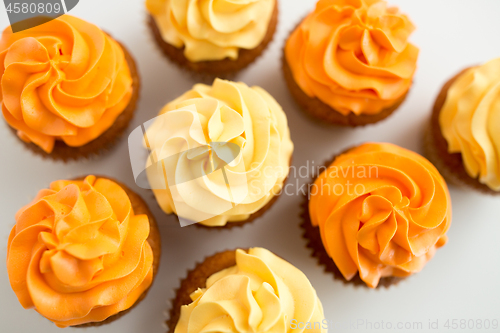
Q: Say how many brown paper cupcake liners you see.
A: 8